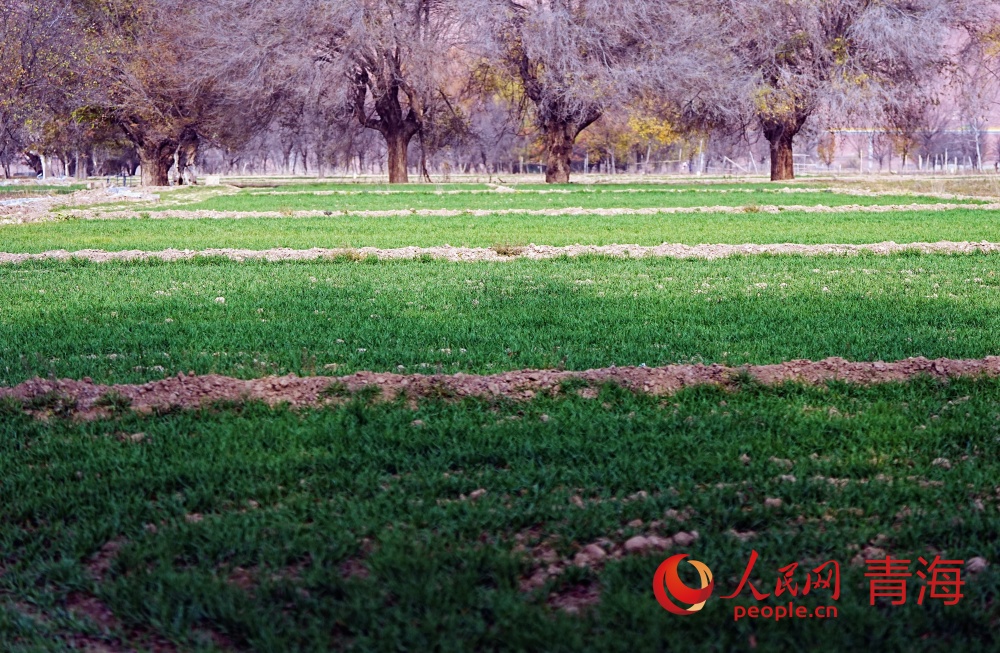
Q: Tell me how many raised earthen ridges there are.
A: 4